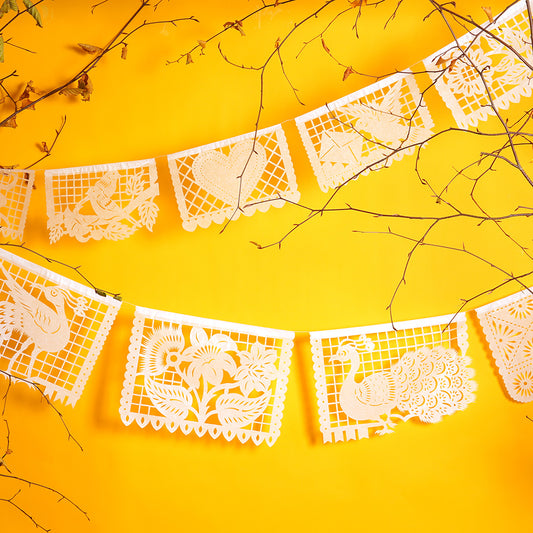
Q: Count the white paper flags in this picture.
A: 9